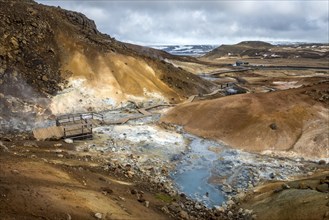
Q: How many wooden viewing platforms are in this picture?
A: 1